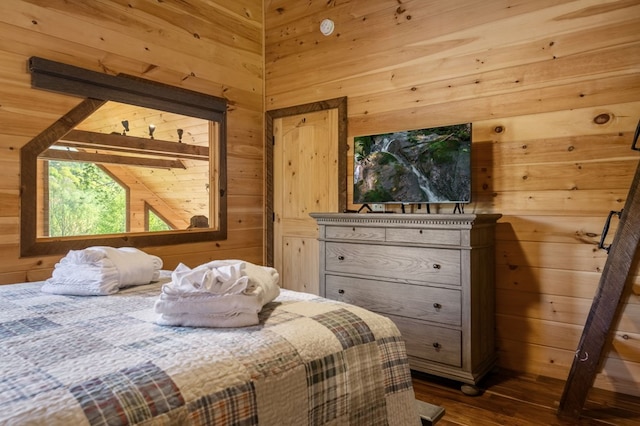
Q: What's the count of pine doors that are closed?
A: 1